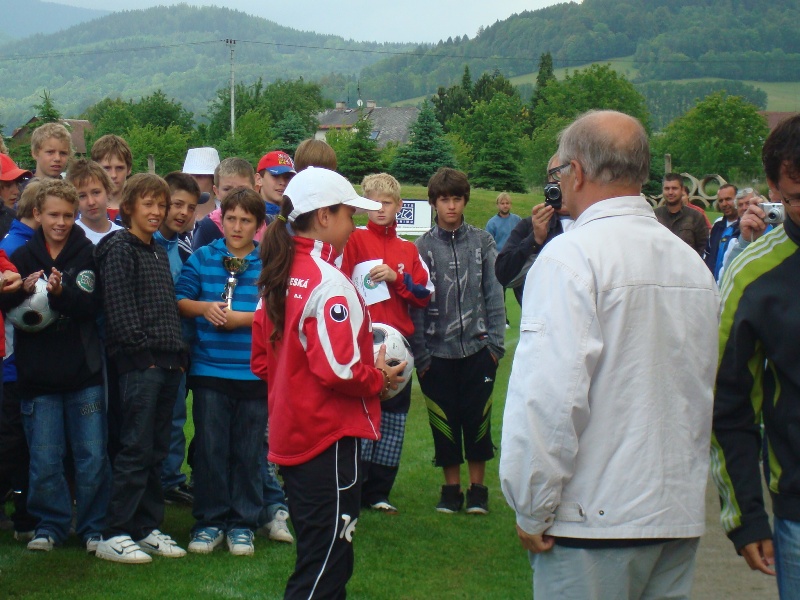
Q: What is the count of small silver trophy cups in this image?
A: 1